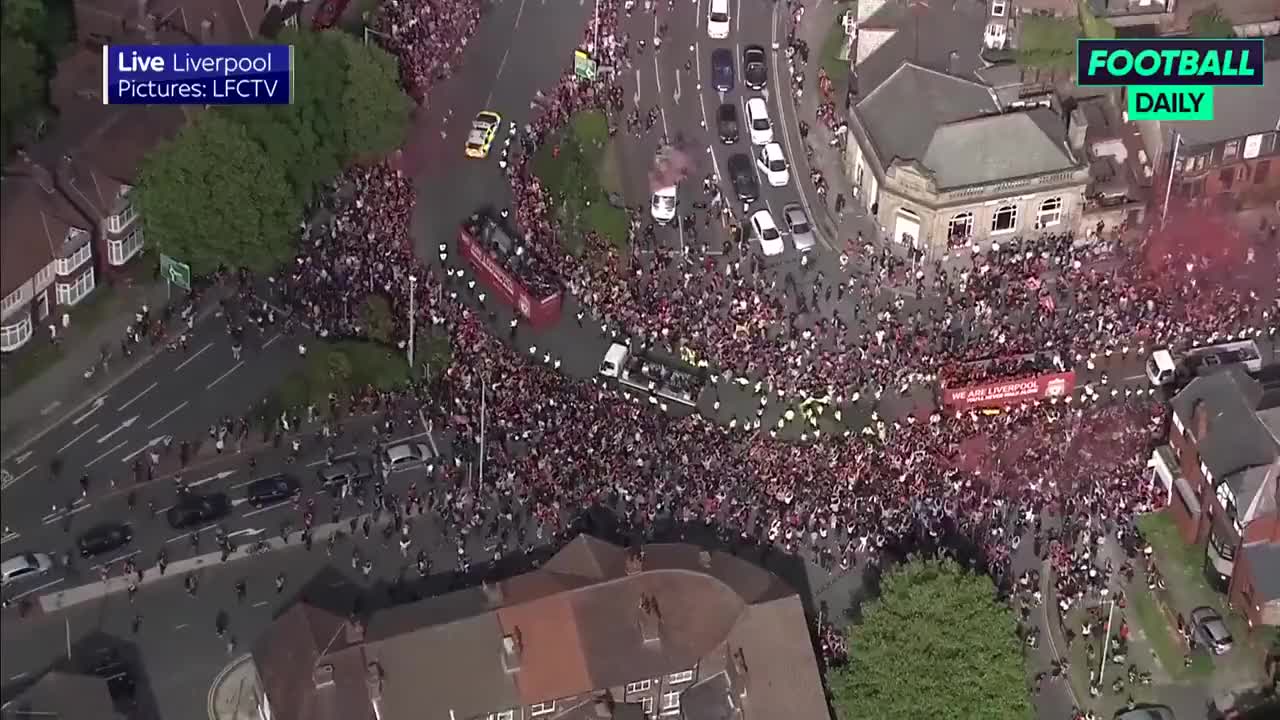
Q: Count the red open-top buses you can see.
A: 2